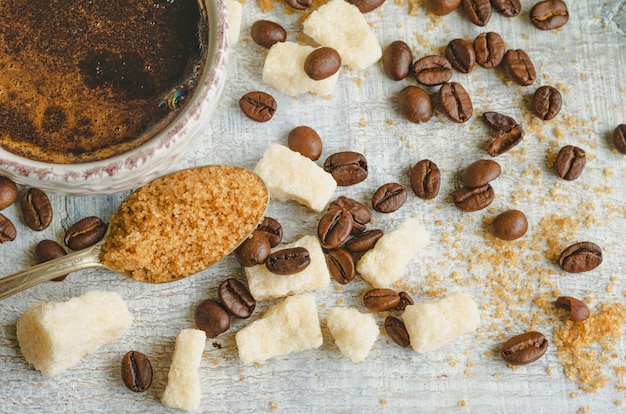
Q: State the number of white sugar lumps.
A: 11